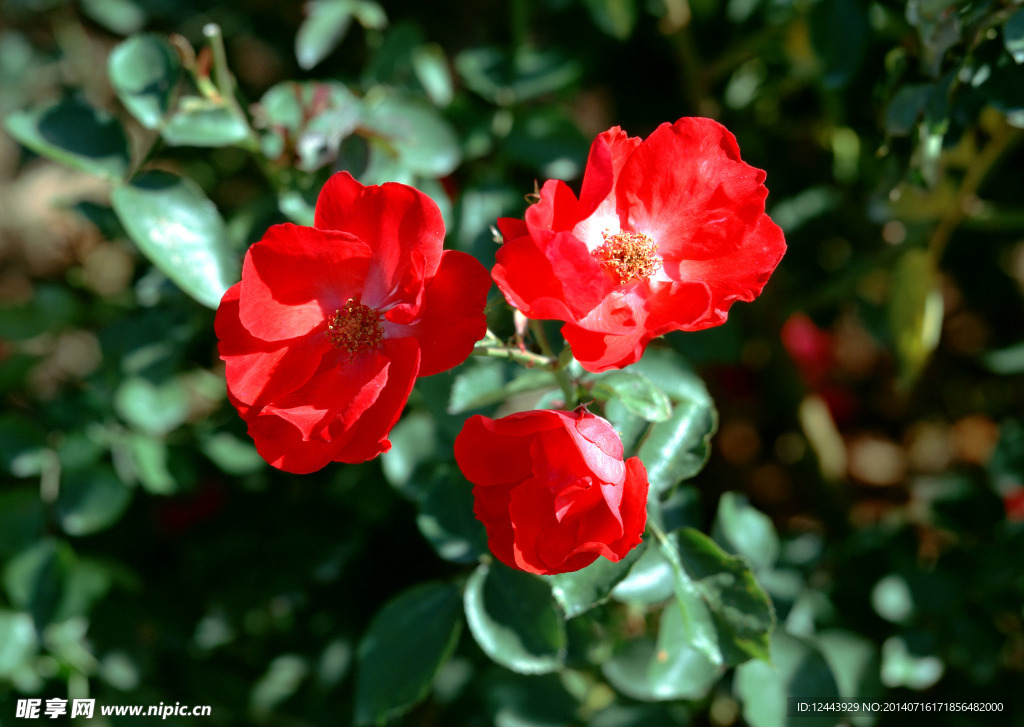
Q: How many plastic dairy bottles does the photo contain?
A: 0